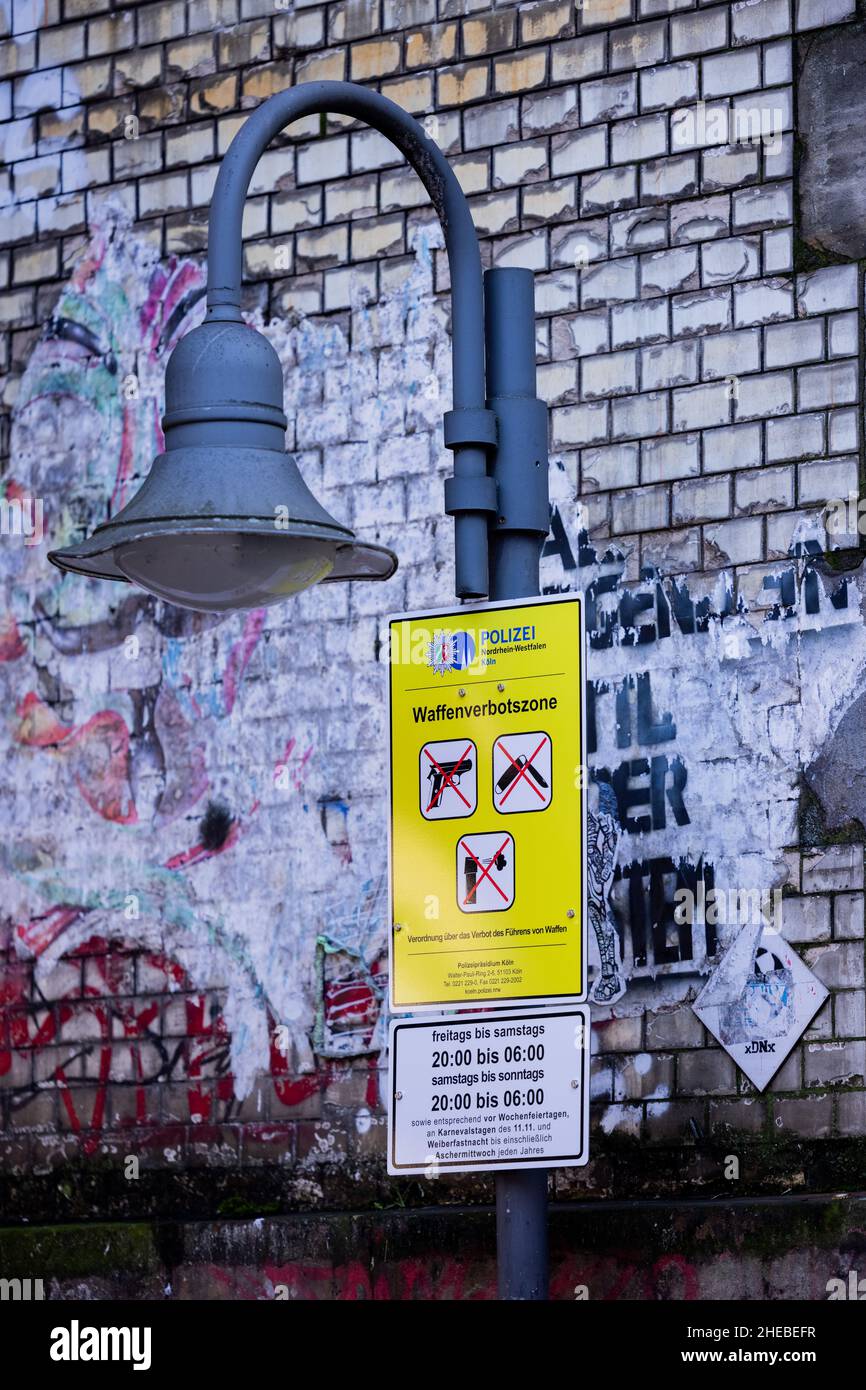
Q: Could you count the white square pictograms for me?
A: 3